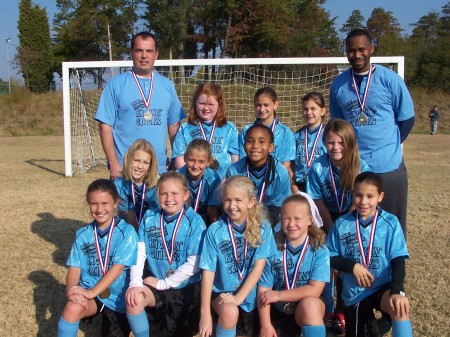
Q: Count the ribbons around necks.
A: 14